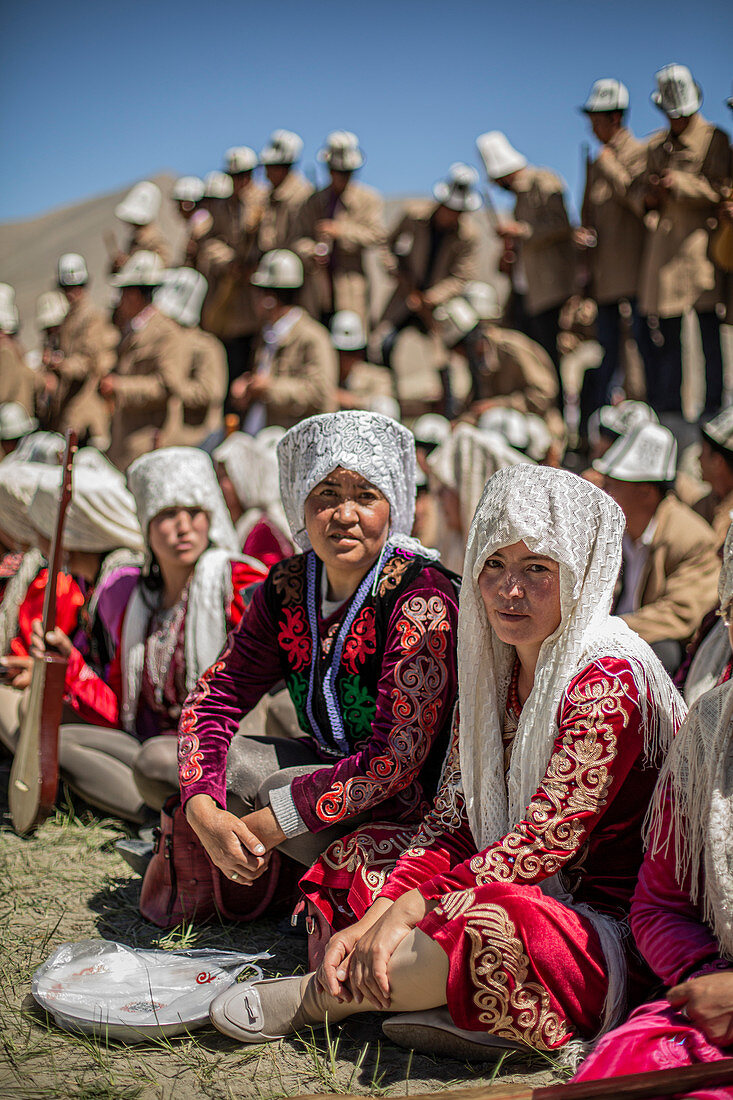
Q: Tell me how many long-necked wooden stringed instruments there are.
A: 1